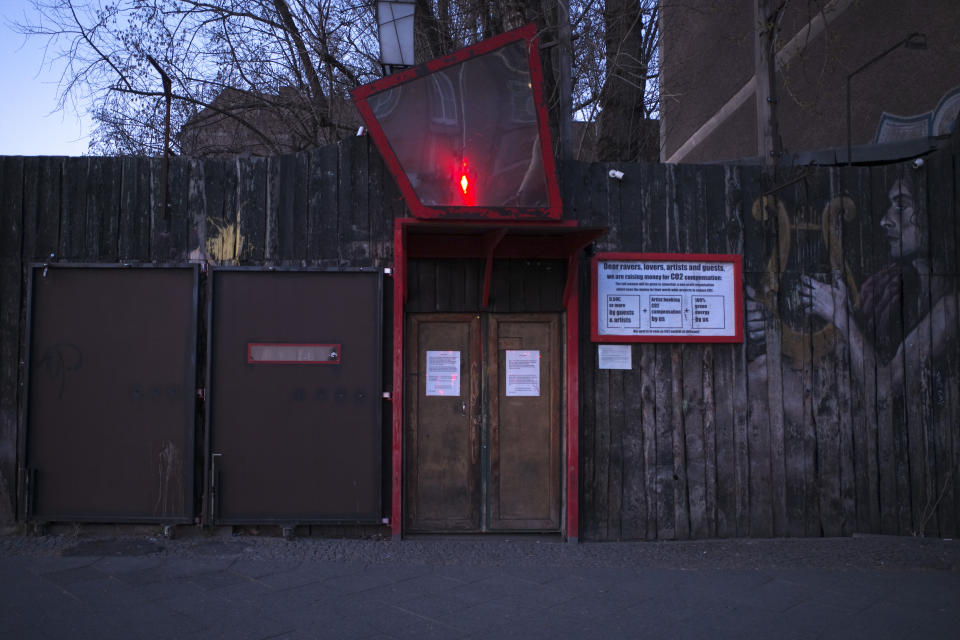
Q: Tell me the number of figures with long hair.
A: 1